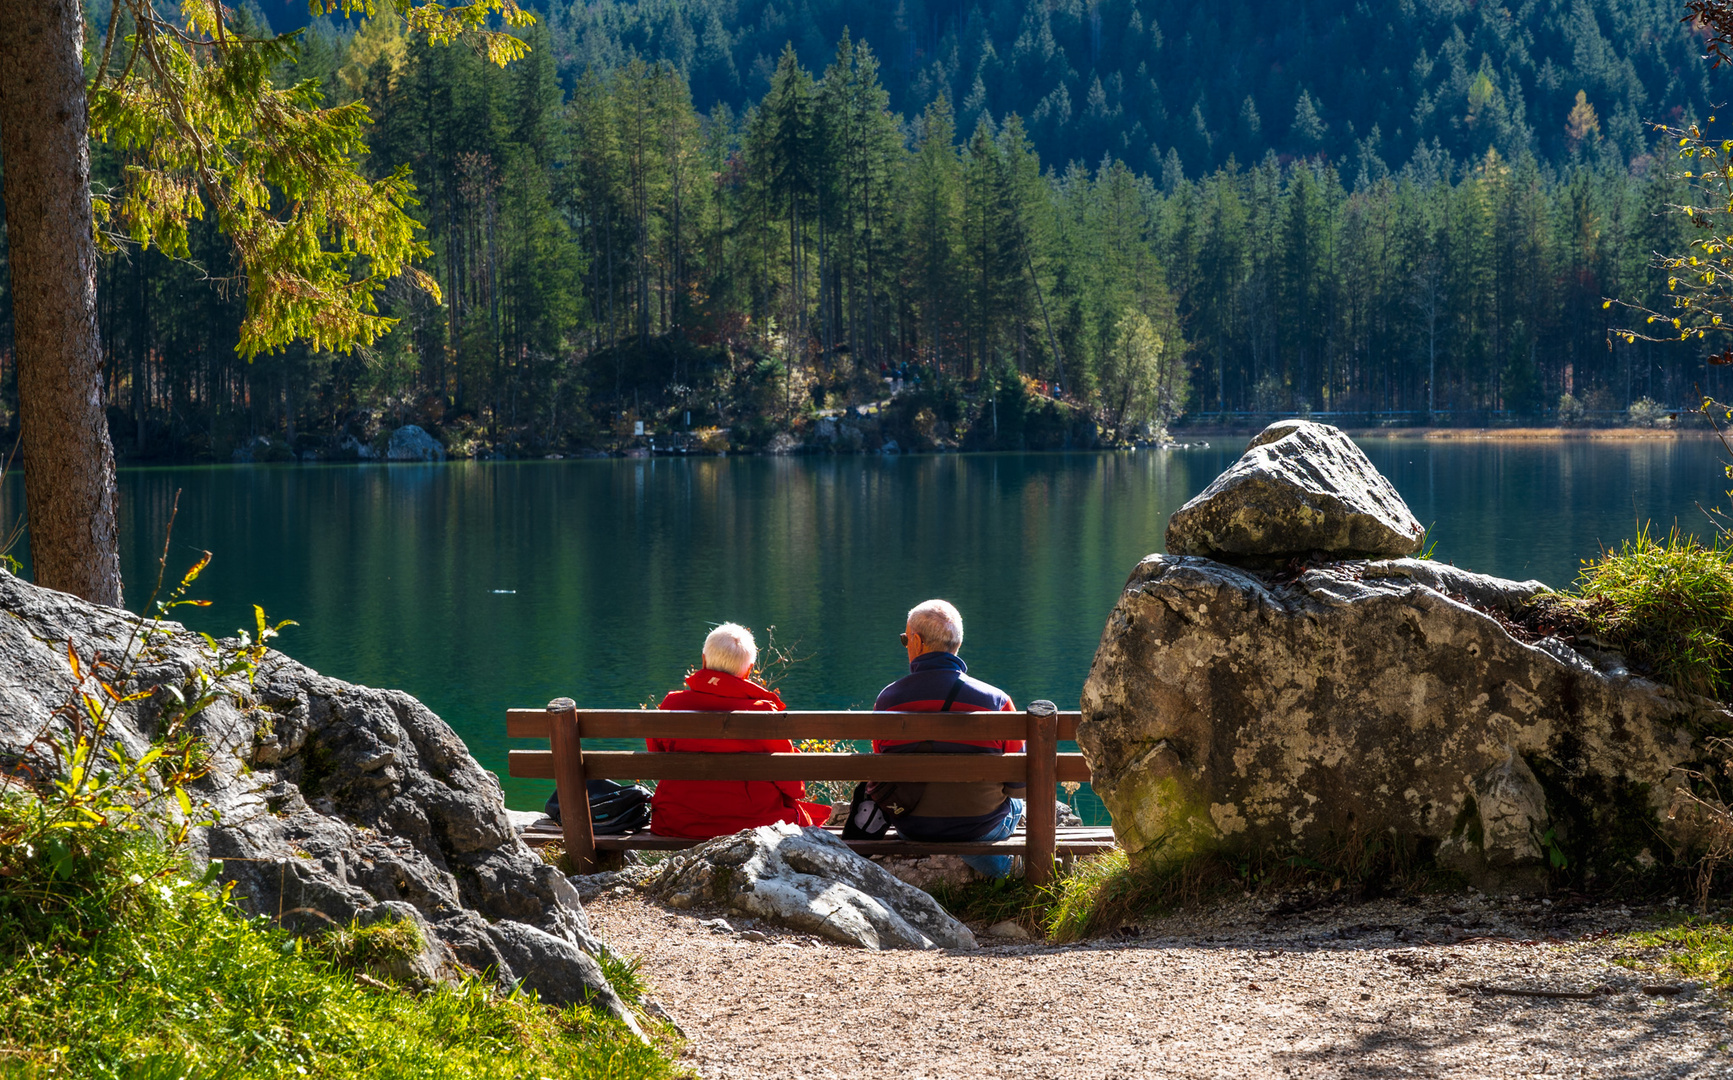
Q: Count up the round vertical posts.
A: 2